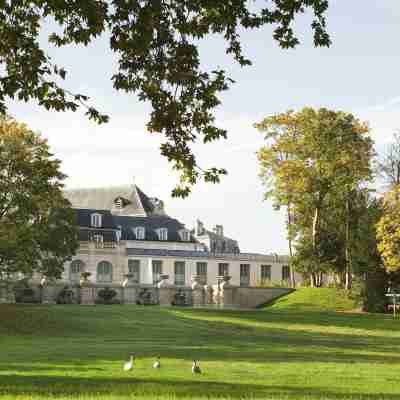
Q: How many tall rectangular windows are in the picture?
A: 8